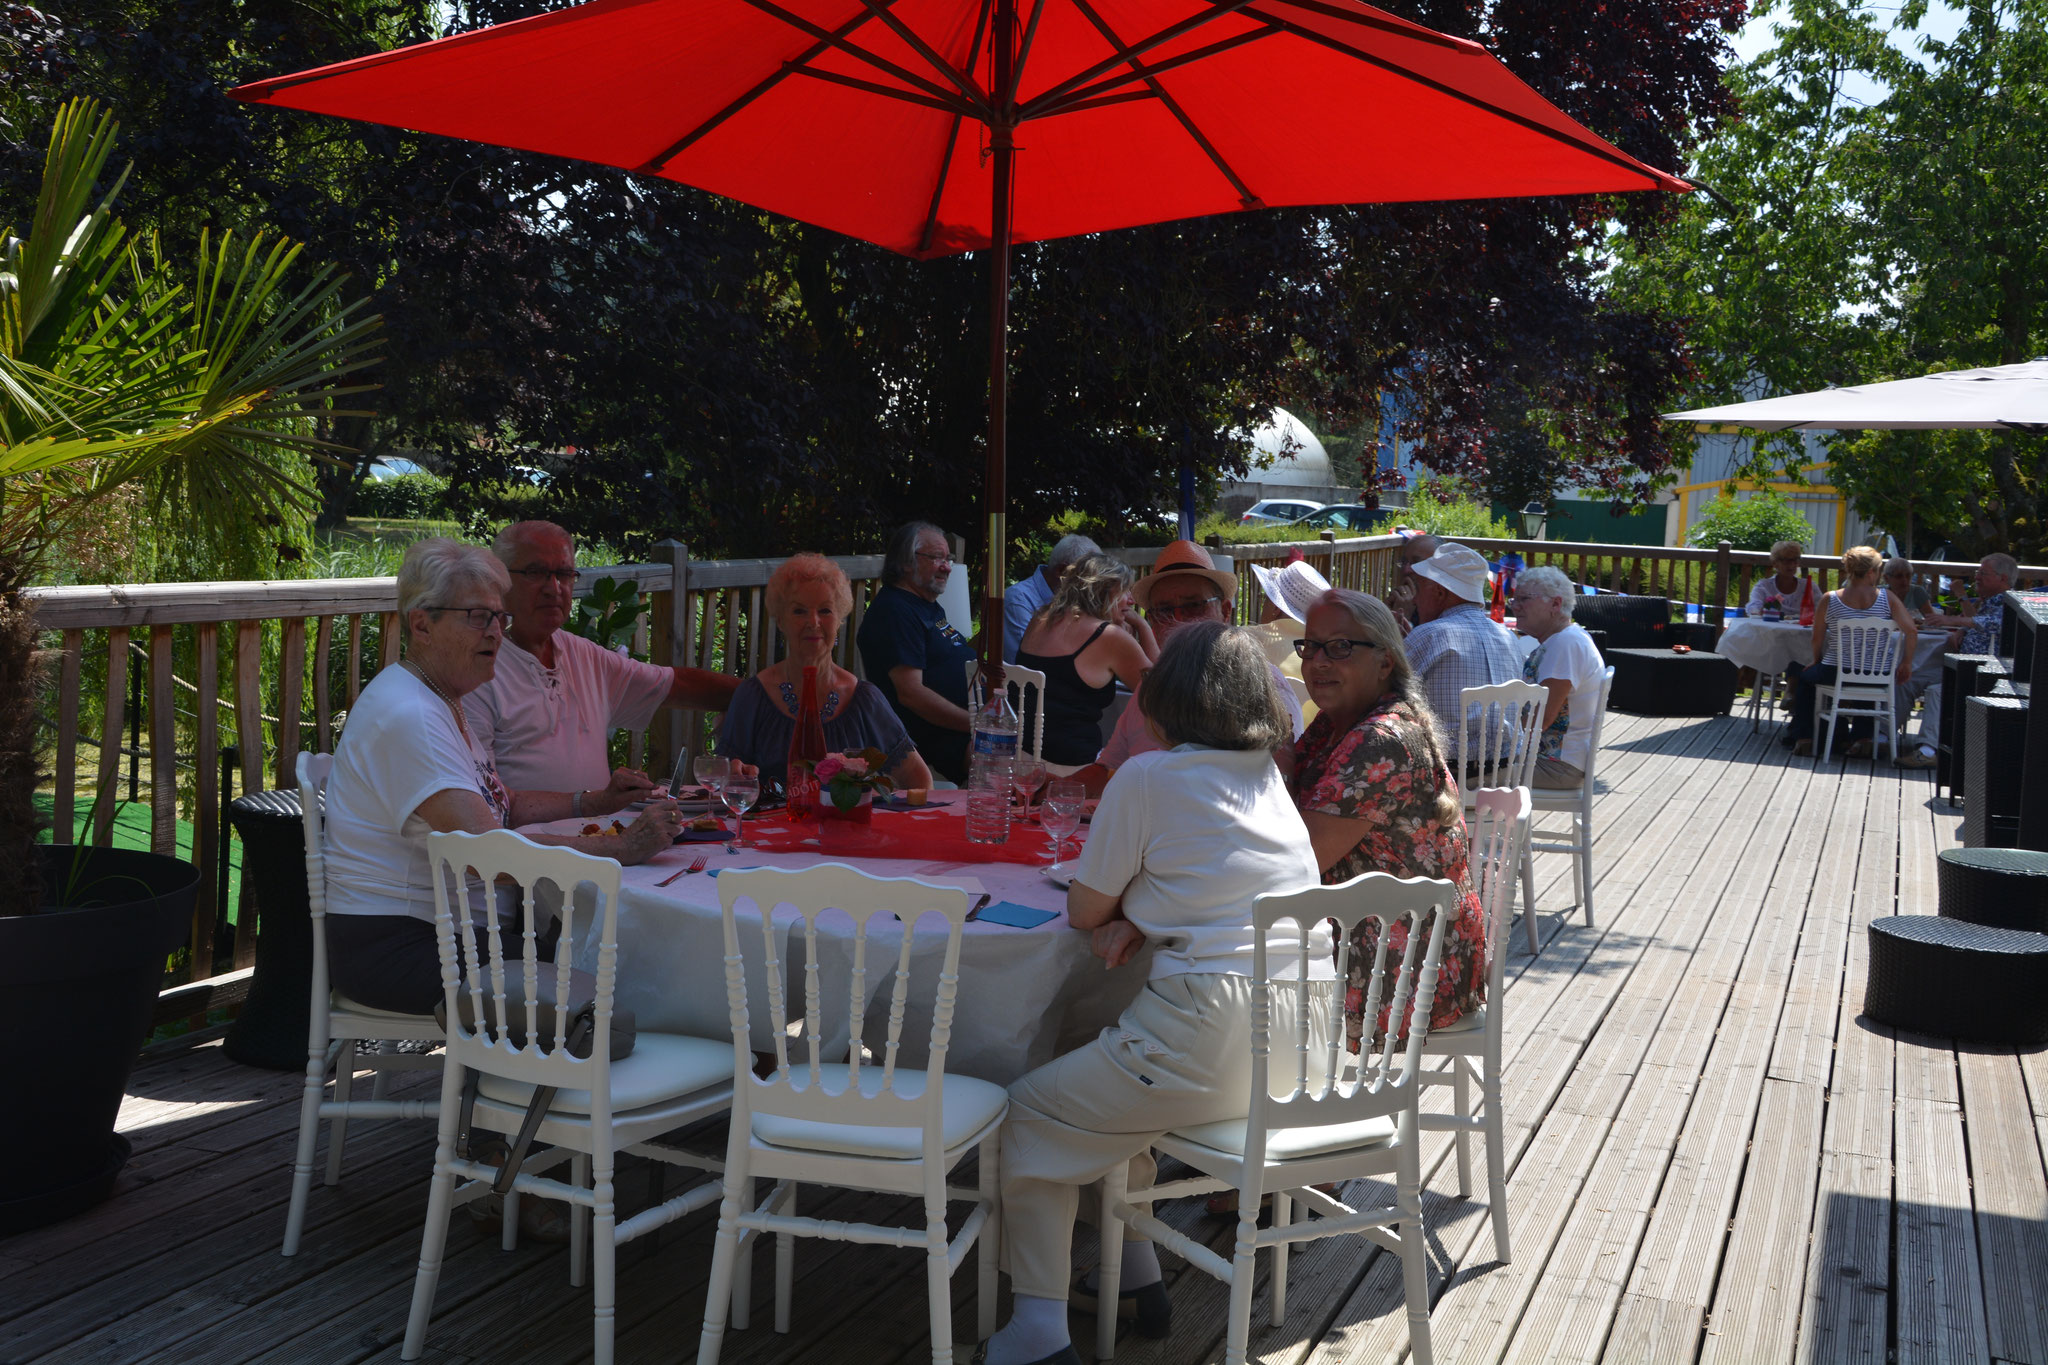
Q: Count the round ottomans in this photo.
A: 2